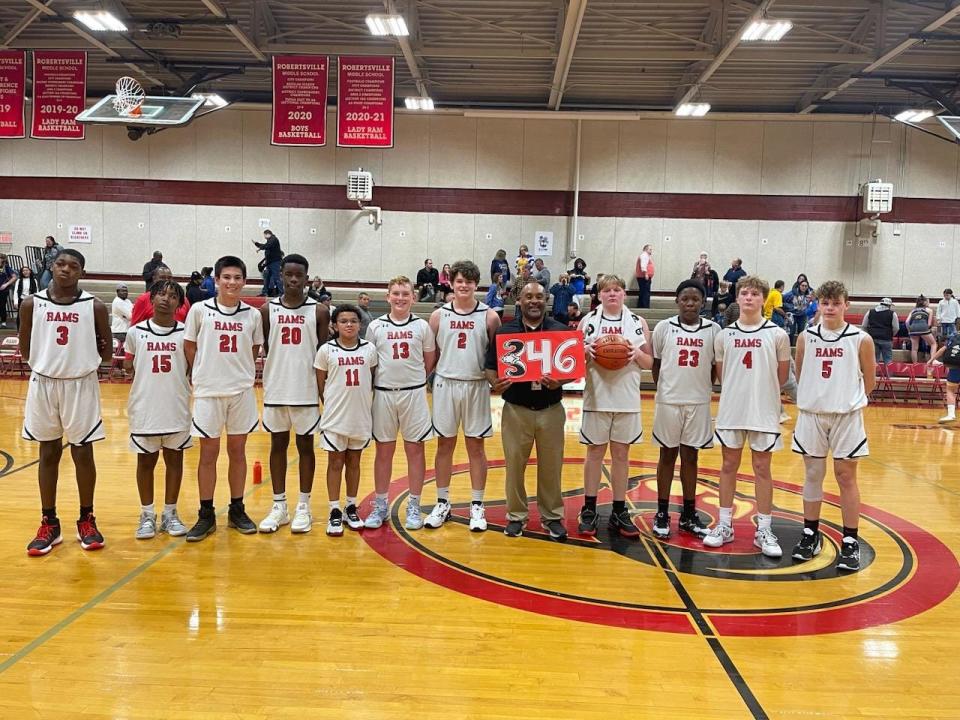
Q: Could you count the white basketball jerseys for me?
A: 11